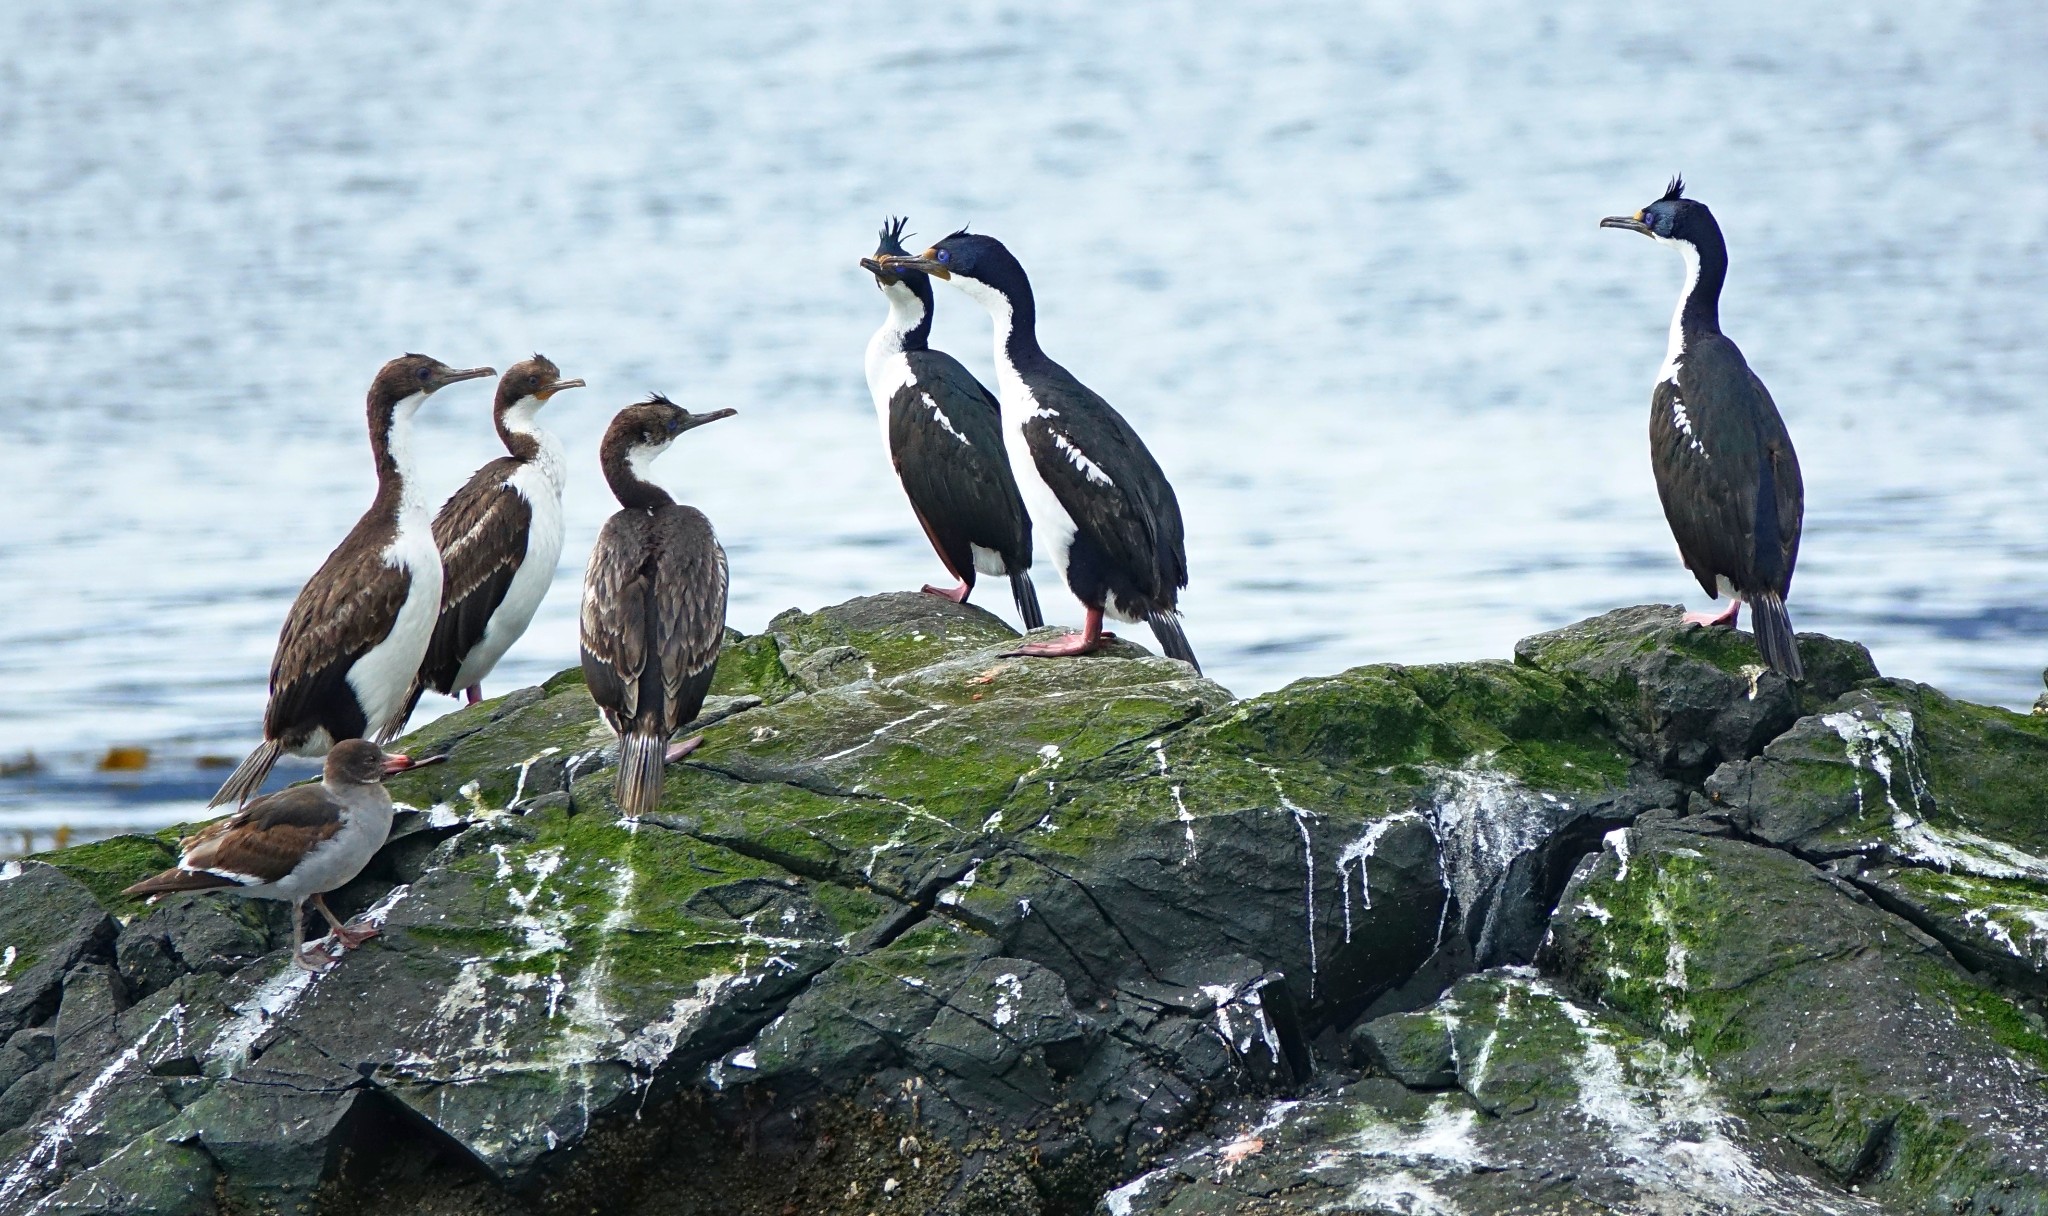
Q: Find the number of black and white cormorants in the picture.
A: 3